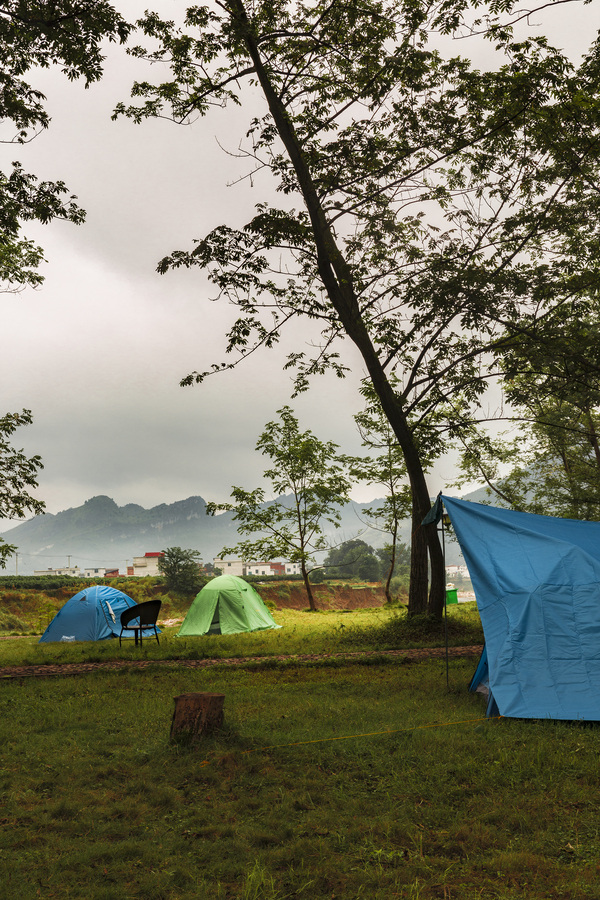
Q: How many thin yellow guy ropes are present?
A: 1